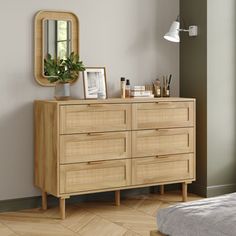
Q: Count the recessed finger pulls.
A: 6